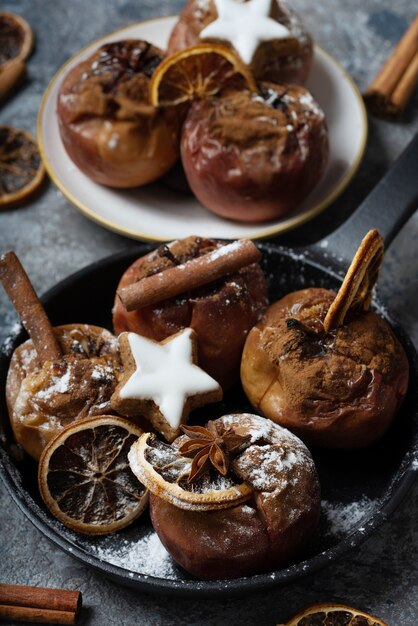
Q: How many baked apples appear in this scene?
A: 7